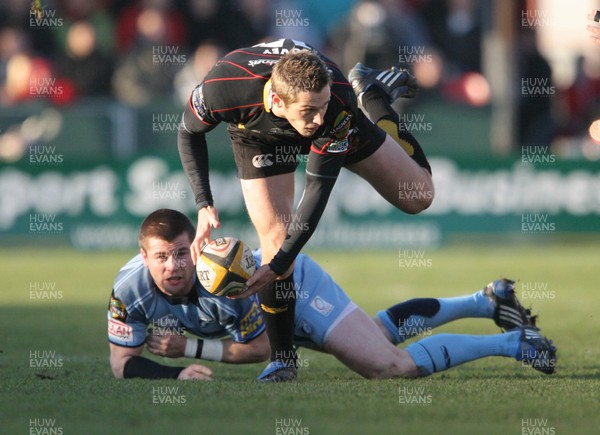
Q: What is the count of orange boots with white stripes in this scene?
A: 0